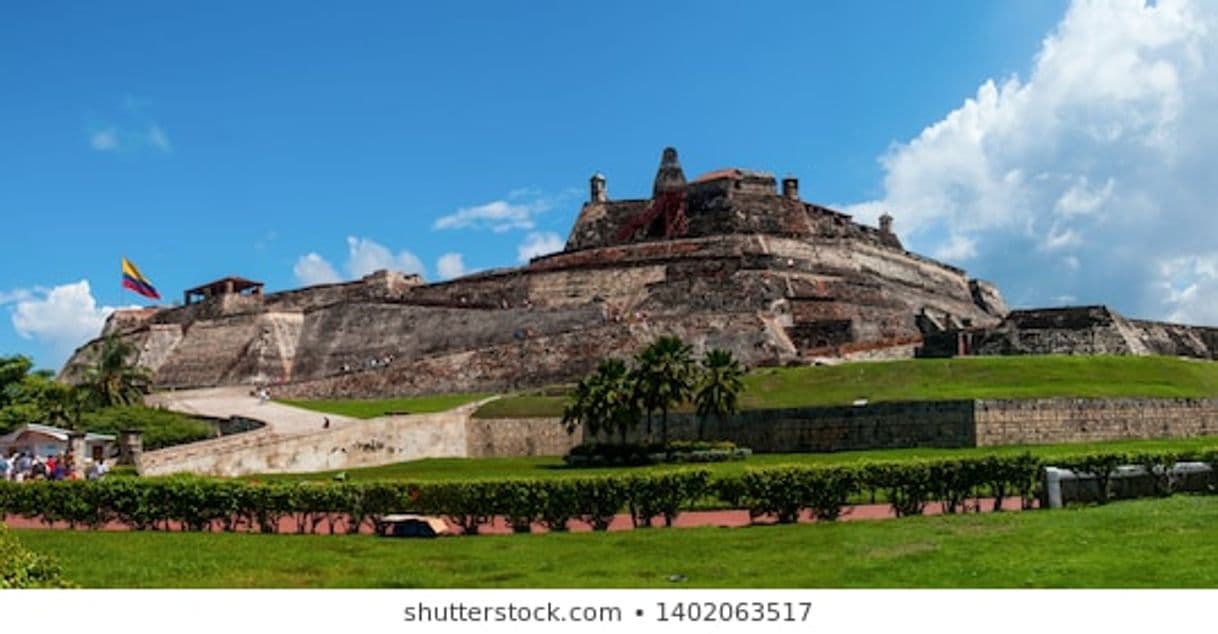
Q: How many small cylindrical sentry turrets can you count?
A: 3